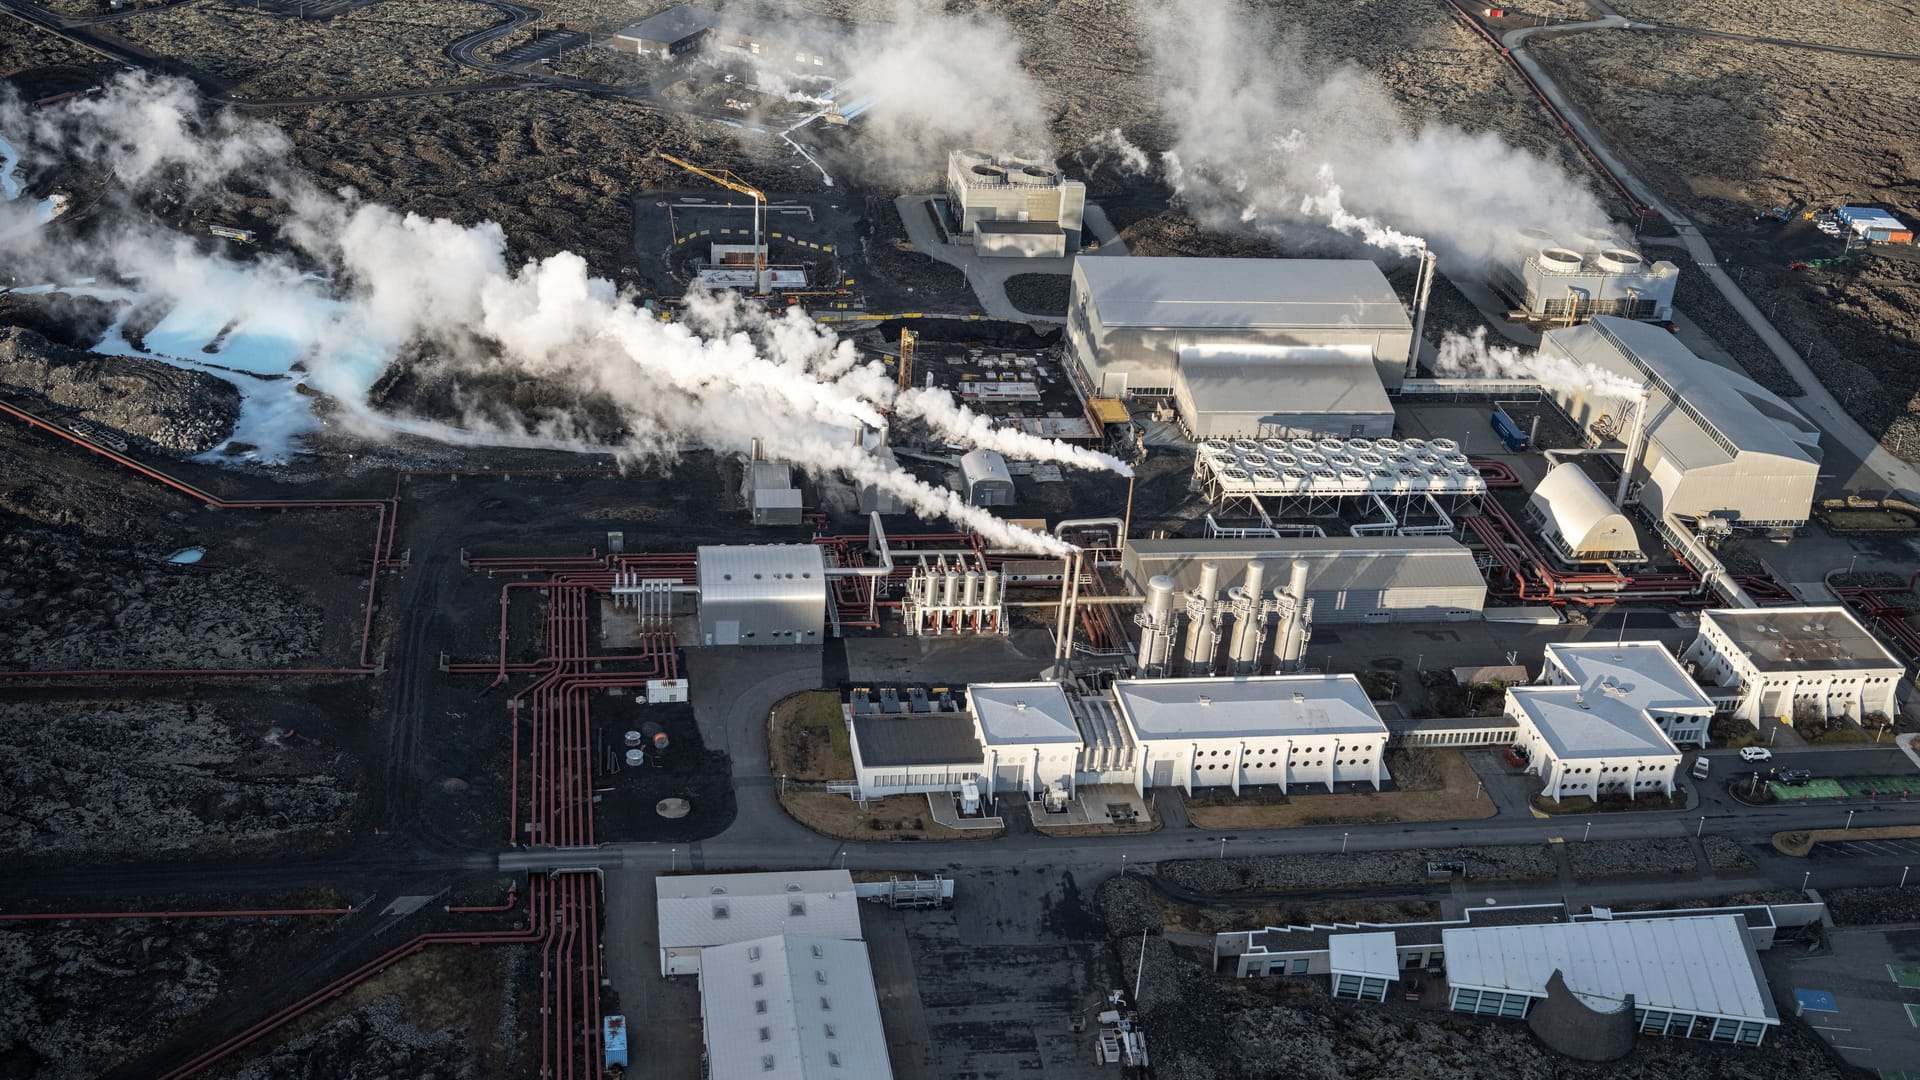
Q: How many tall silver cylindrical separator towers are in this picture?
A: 4